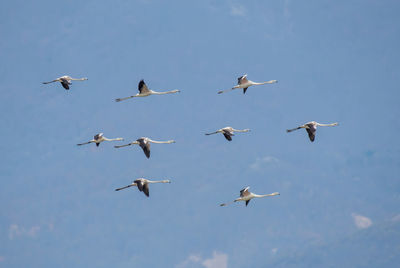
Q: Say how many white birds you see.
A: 9